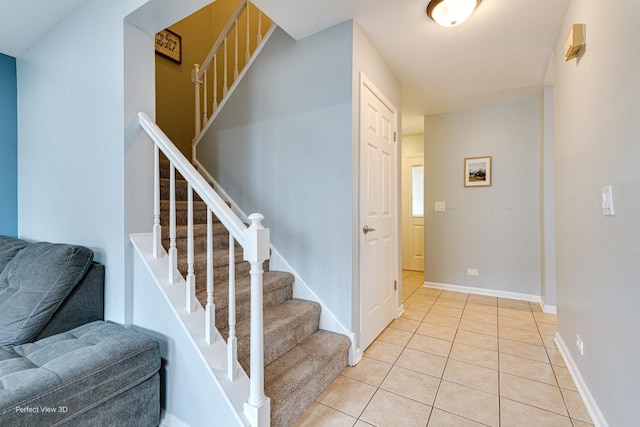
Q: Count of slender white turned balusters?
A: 11